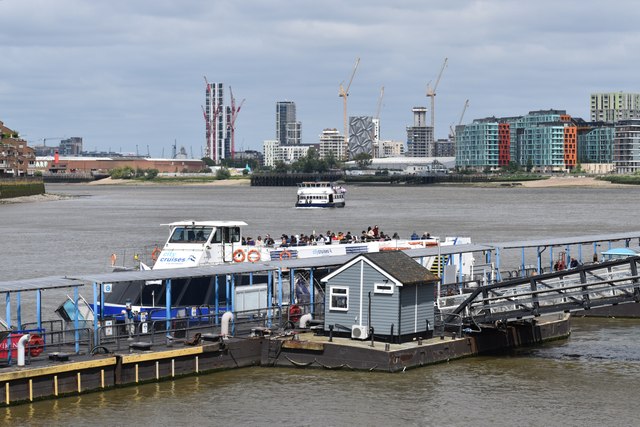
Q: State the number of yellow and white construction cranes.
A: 4